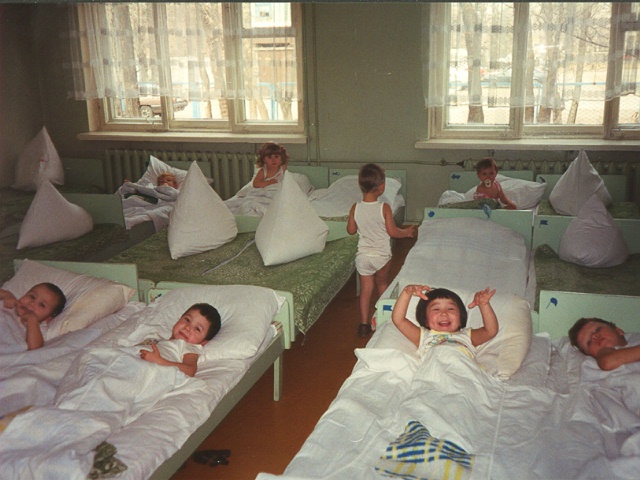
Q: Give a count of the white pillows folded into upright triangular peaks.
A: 6